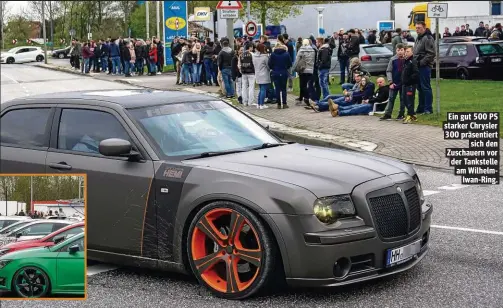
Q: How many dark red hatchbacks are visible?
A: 1